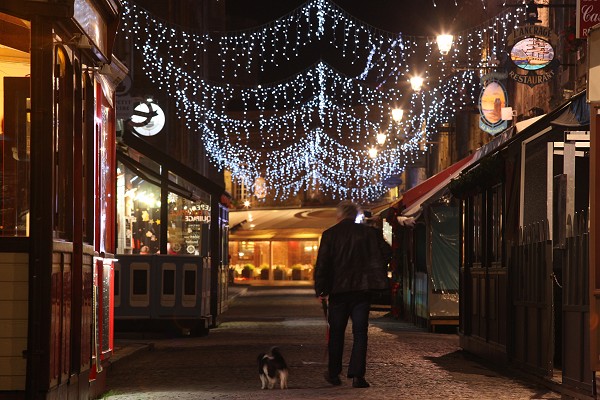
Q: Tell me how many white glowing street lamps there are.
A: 5